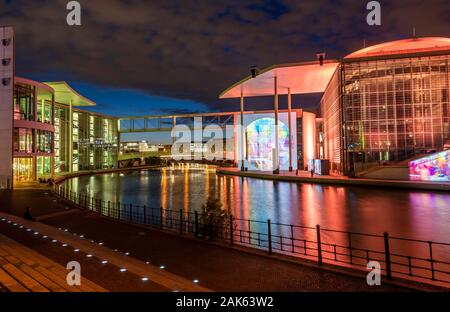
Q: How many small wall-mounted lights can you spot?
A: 3